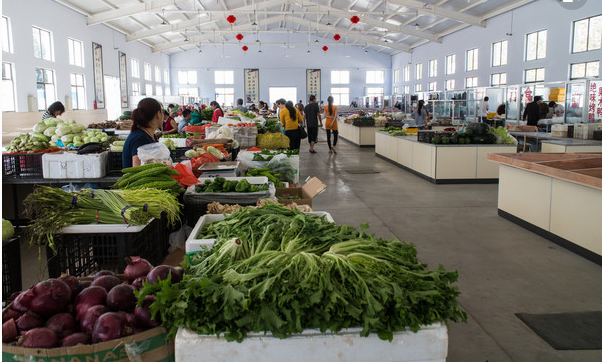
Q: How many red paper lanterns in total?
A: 6